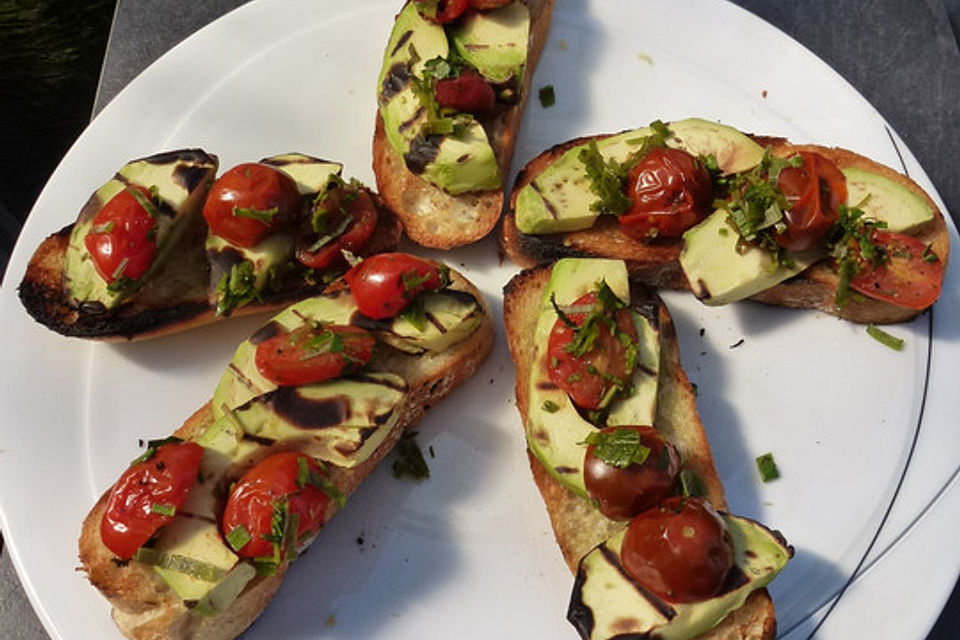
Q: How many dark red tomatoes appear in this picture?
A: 2